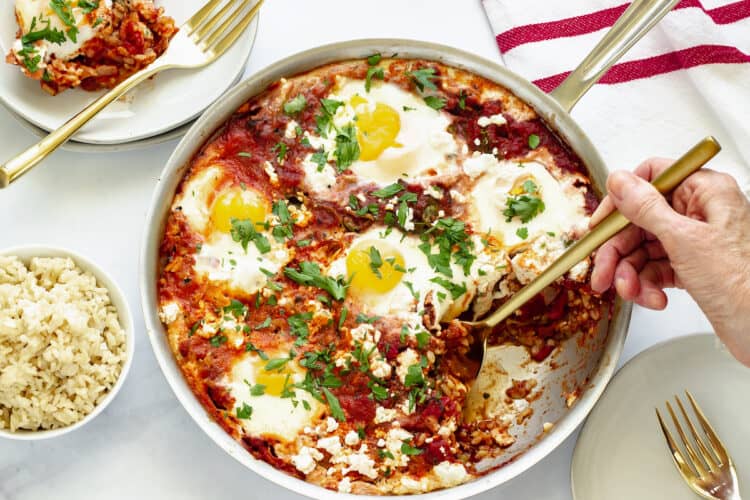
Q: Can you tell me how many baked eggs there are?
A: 6